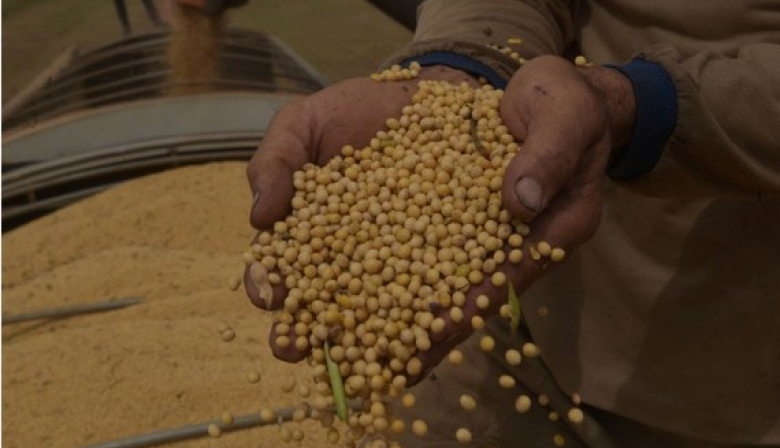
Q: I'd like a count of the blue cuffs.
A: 2